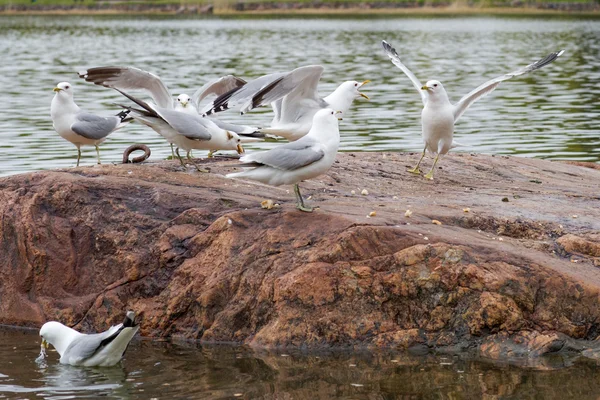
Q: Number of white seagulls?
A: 7